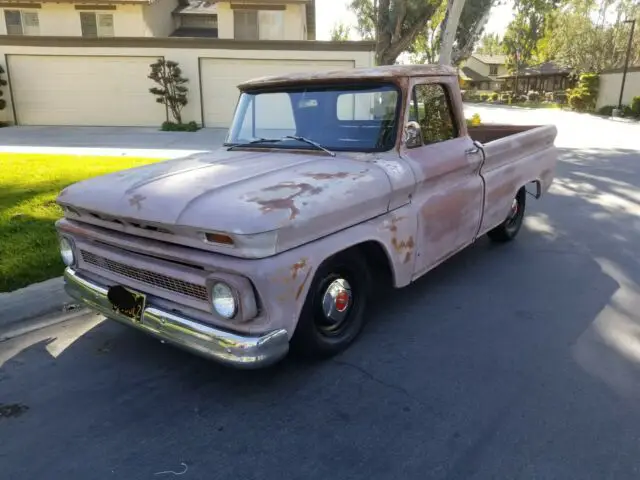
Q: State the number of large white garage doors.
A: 2